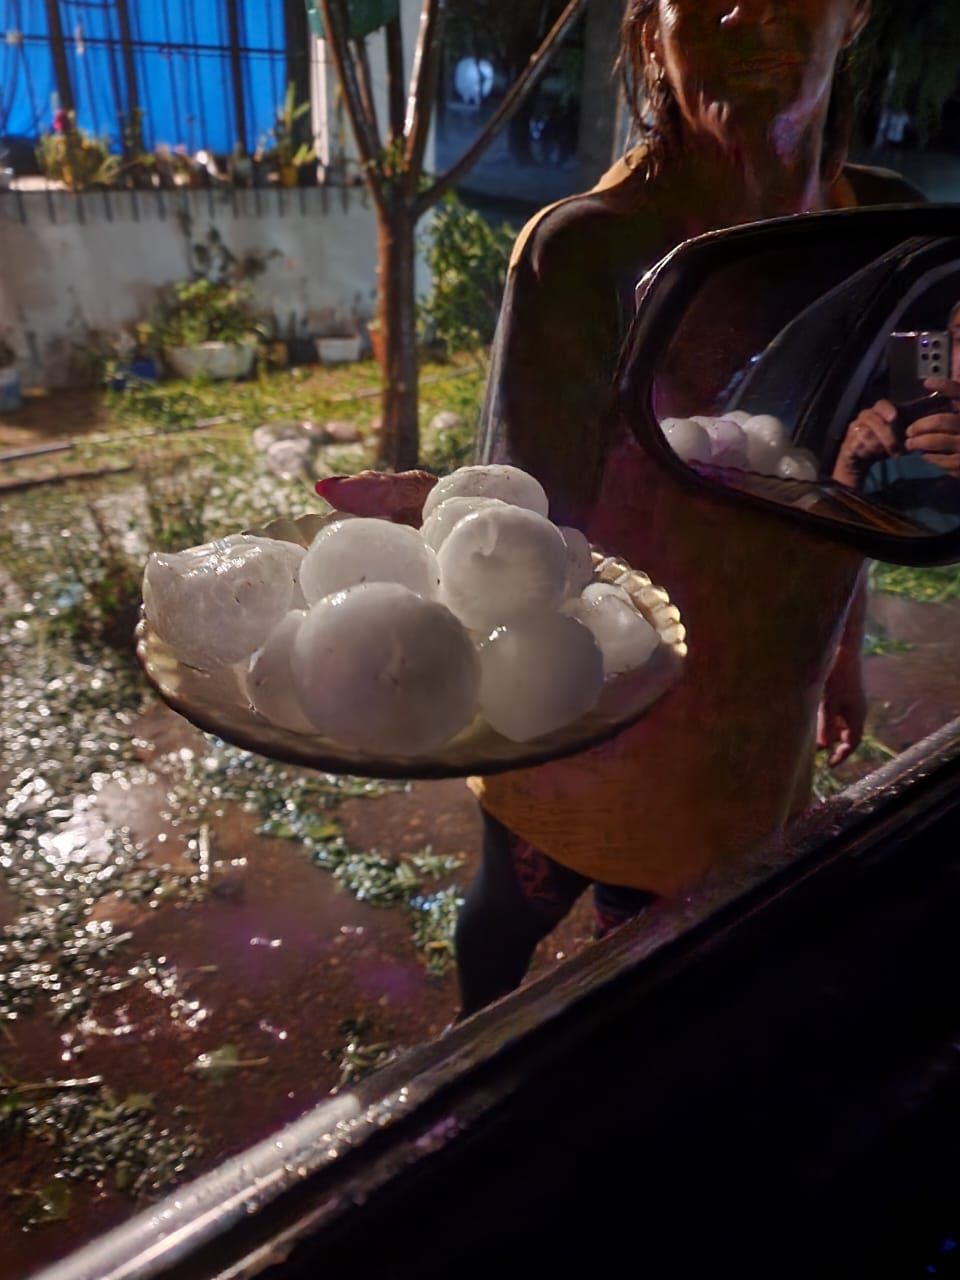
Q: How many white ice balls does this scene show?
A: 10